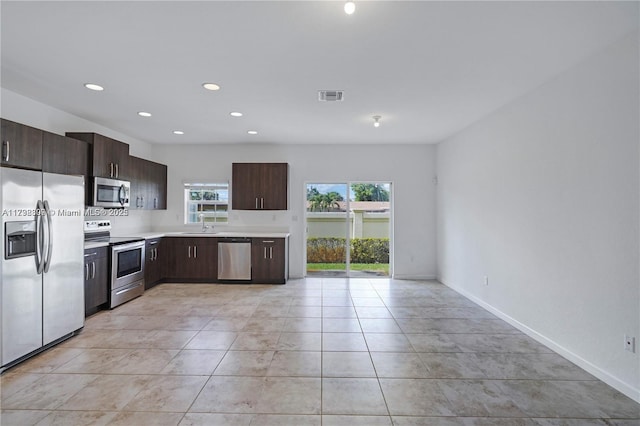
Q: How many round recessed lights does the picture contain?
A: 6